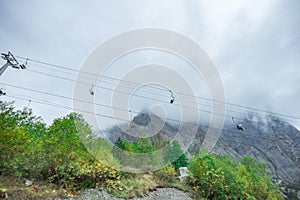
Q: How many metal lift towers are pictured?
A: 1